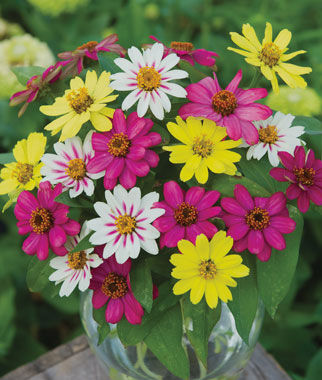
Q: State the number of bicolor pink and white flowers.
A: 5